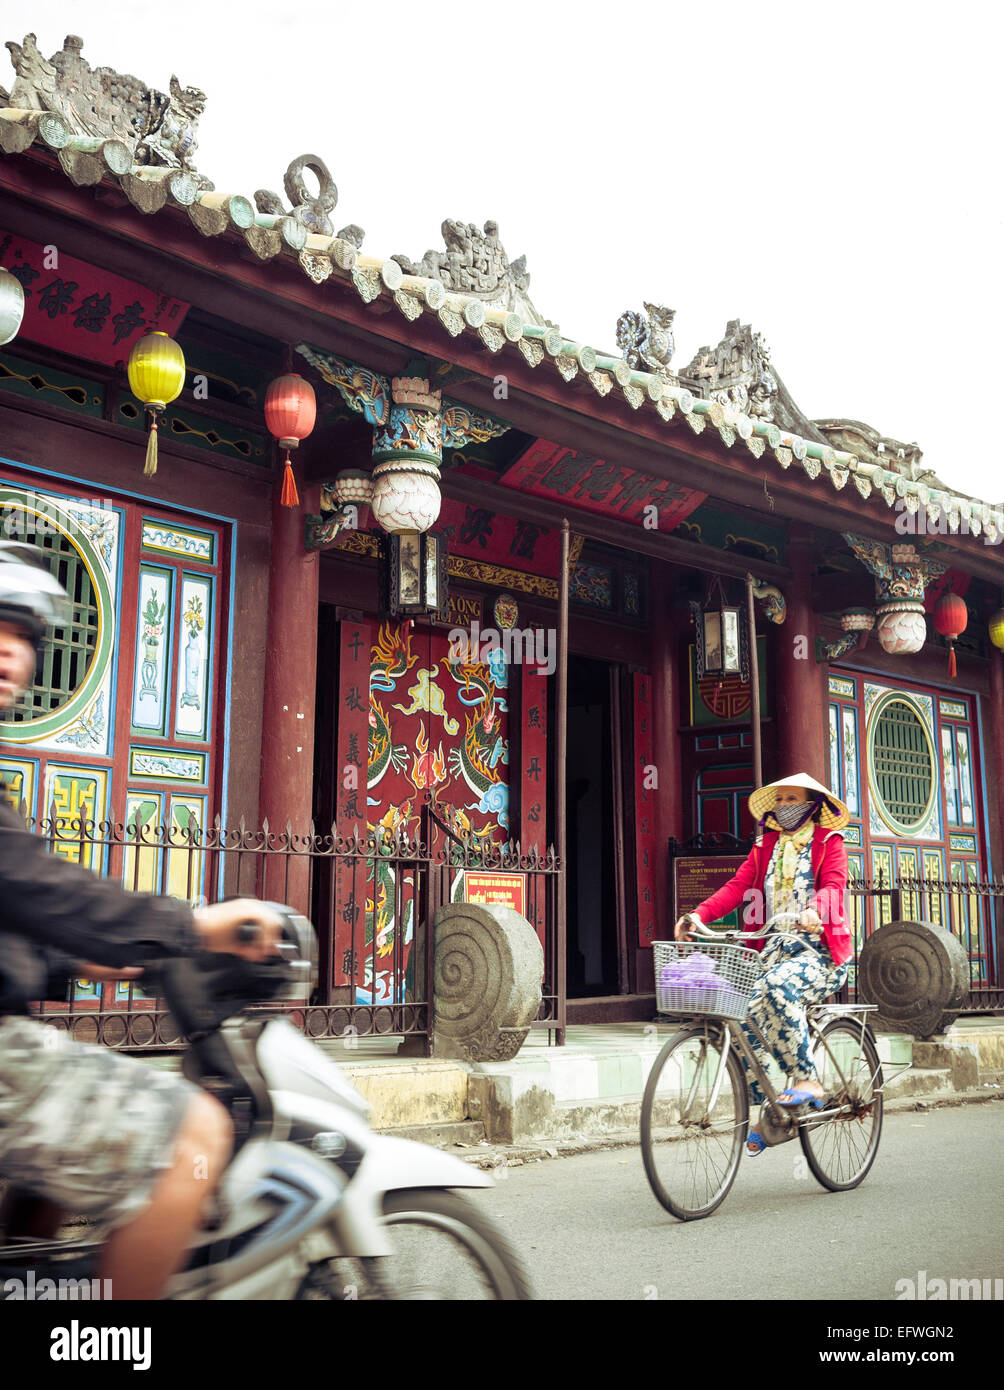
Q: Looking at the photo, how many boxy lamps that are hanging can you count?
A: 2